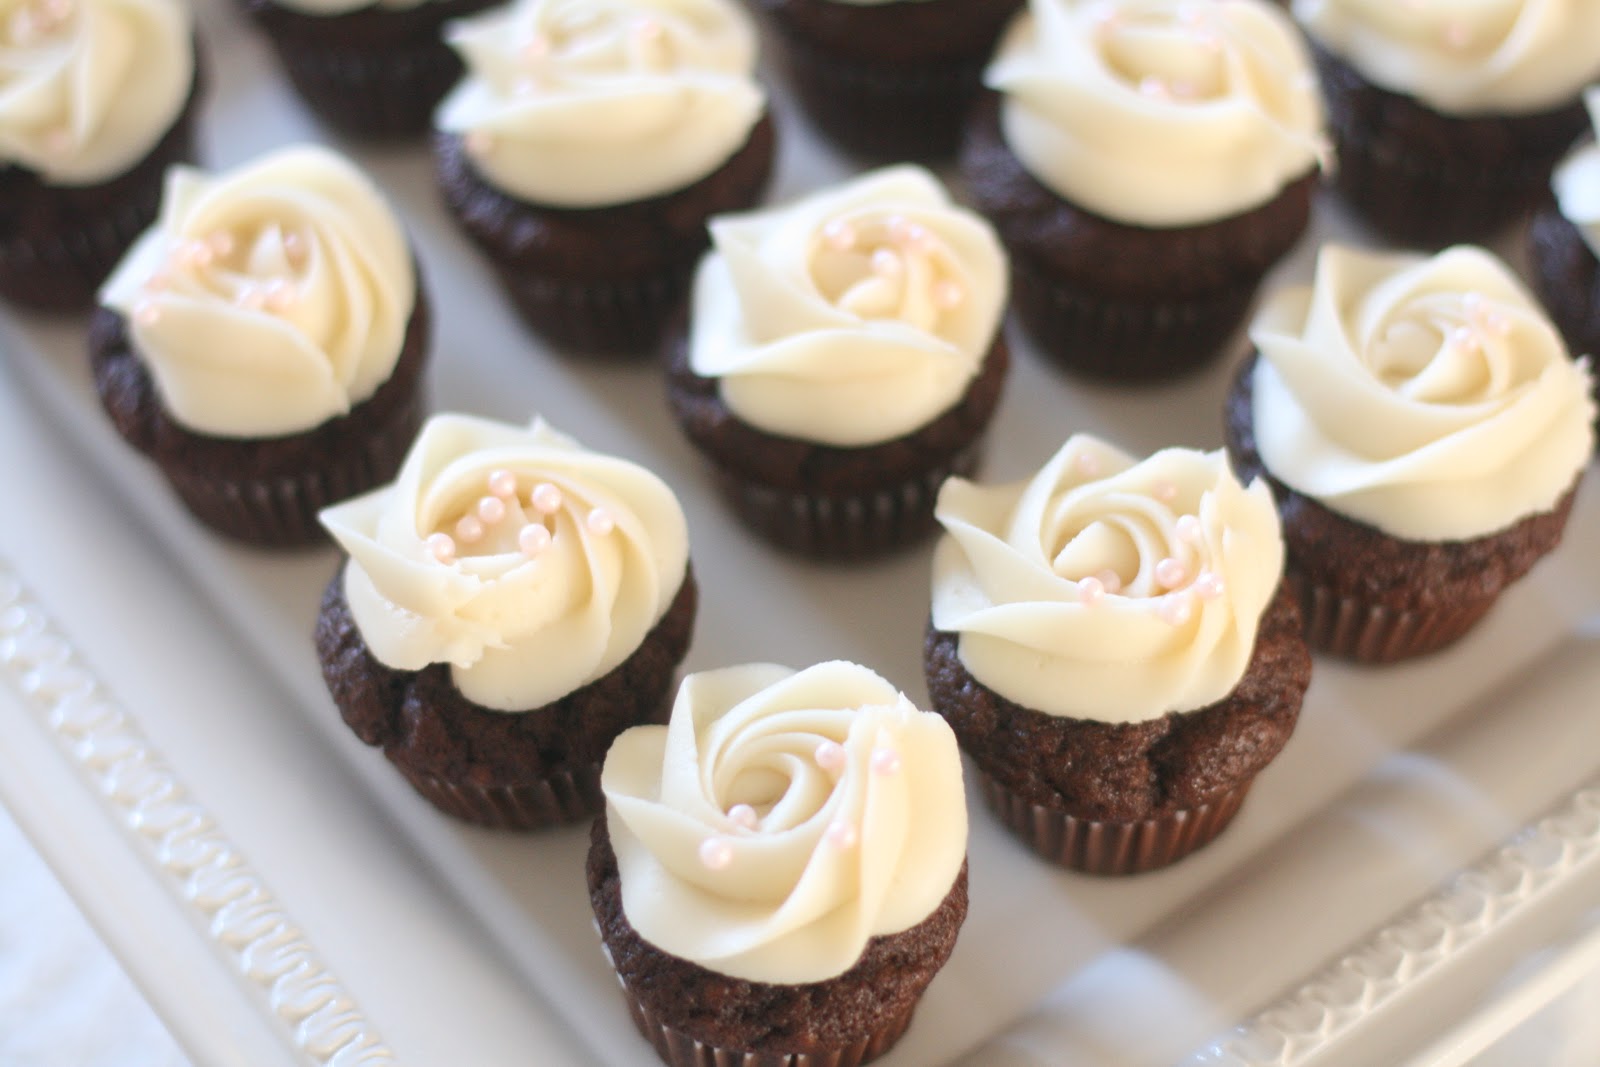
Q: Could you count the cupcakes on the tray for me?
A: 13